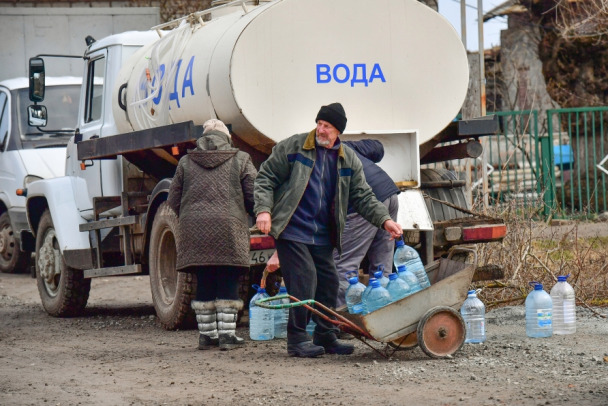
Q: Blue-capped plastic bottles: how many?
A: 12